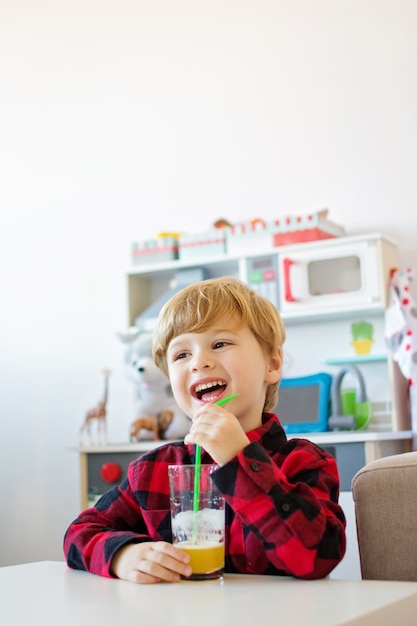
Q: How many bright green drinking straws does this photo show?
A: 1